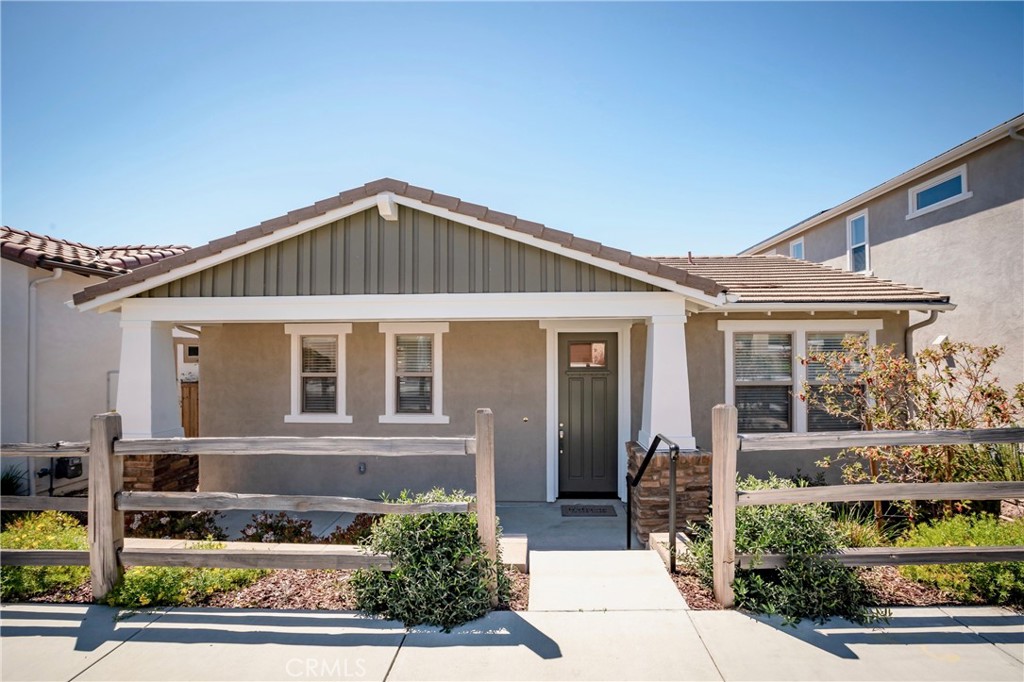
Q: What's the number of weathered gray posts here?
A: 3